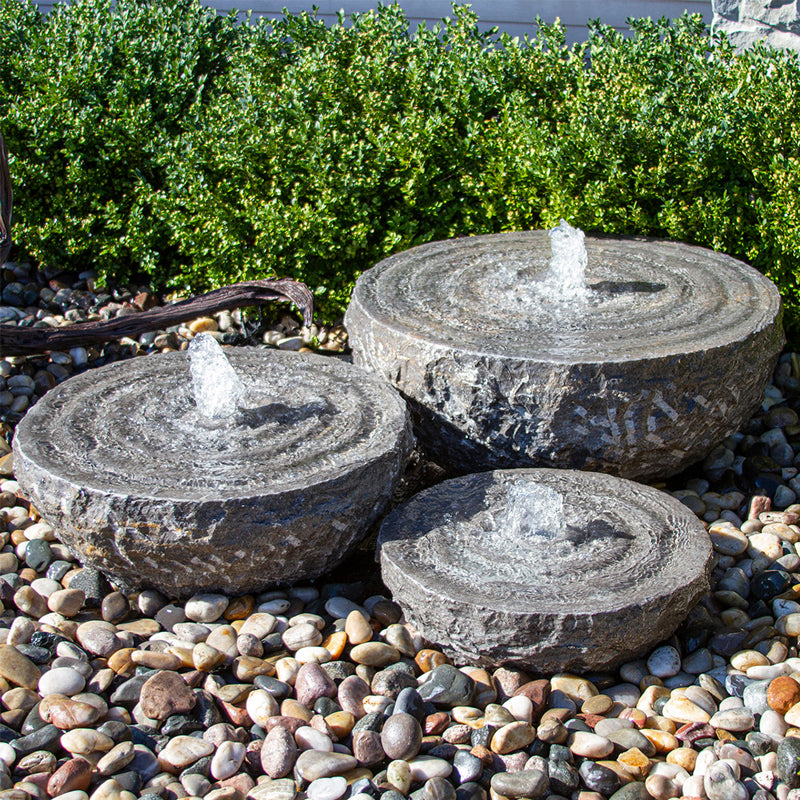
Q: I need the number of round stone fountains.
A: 3